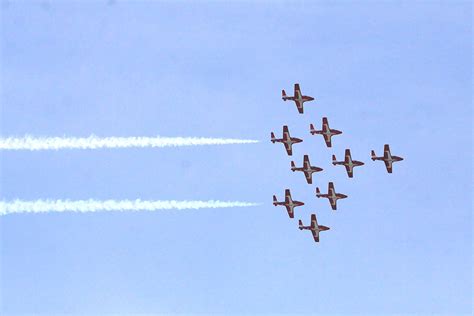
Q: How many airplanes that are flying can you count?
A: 9